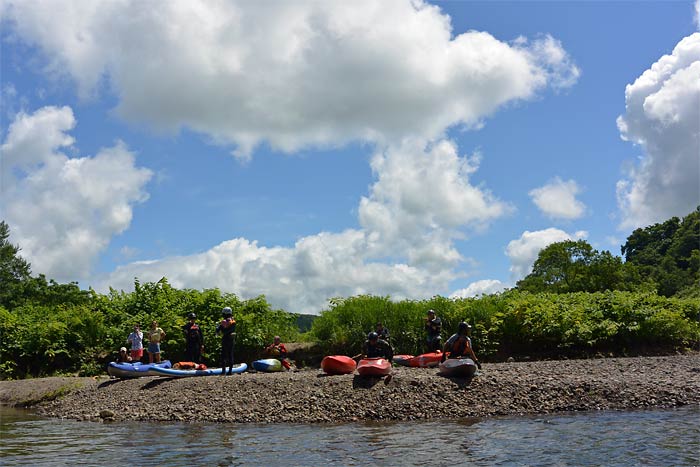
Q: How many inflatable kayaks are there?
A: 2